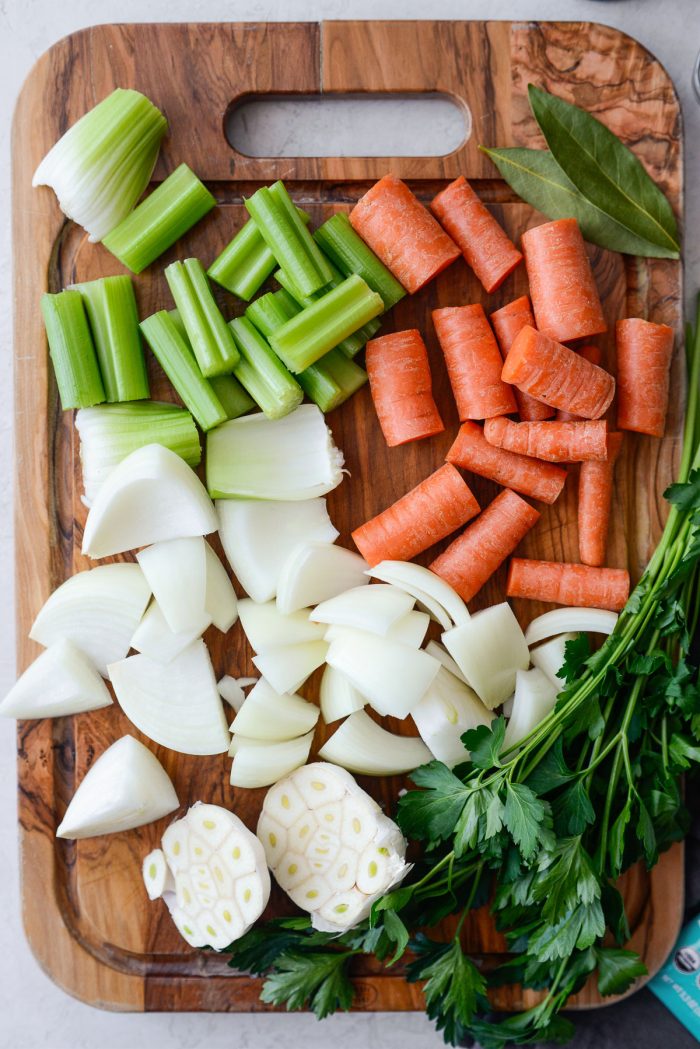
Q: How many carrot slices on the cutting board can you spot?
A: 15